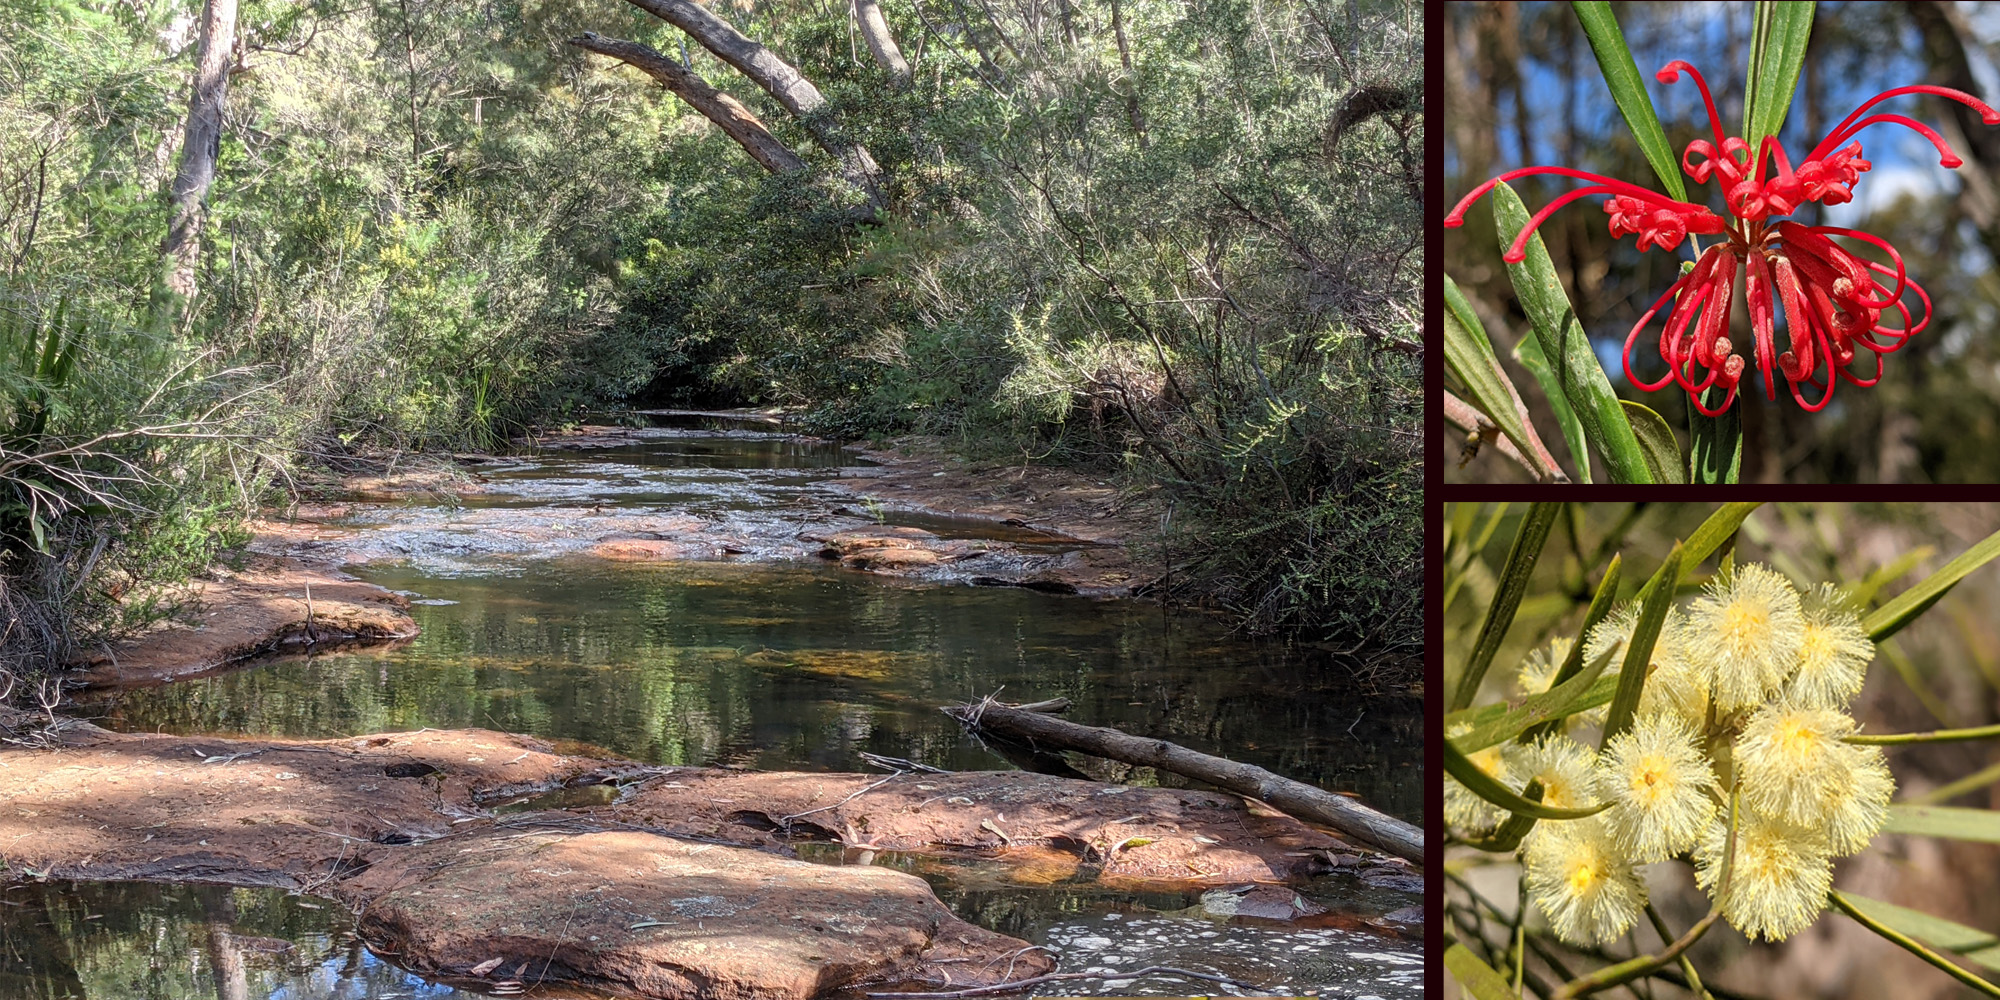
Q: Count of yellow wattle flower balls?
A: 11